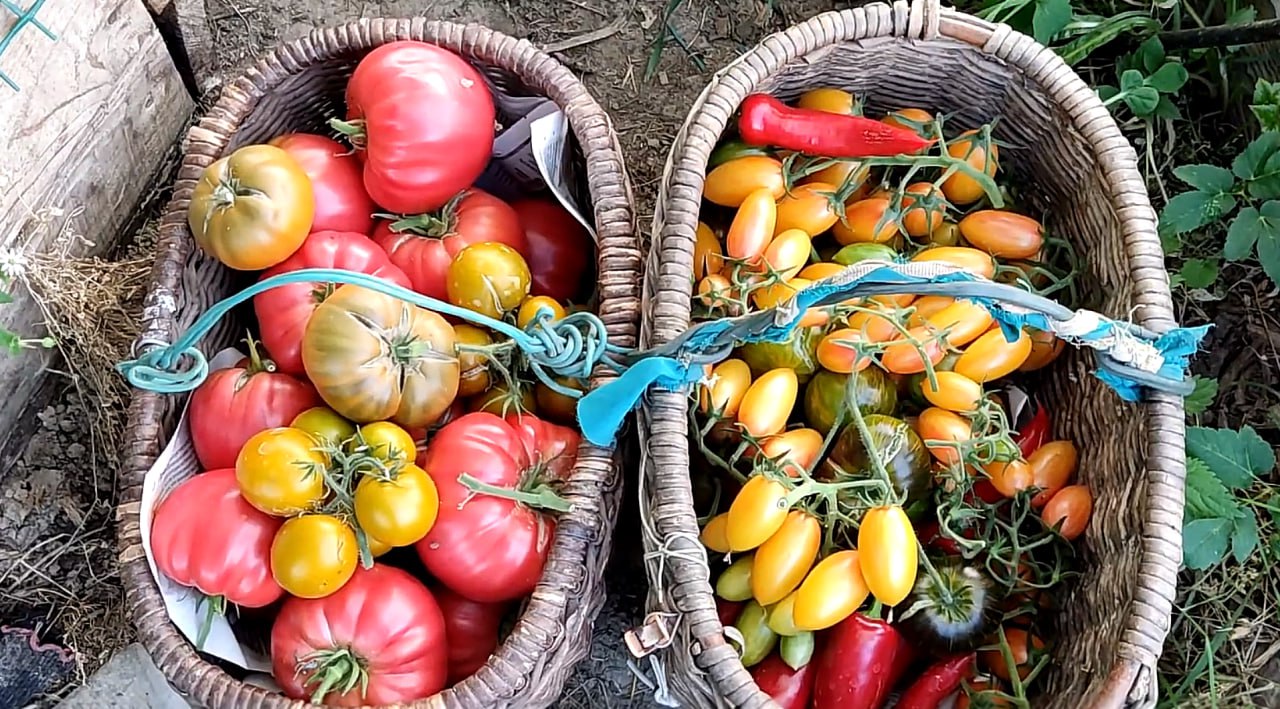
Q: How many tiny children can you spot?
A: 0